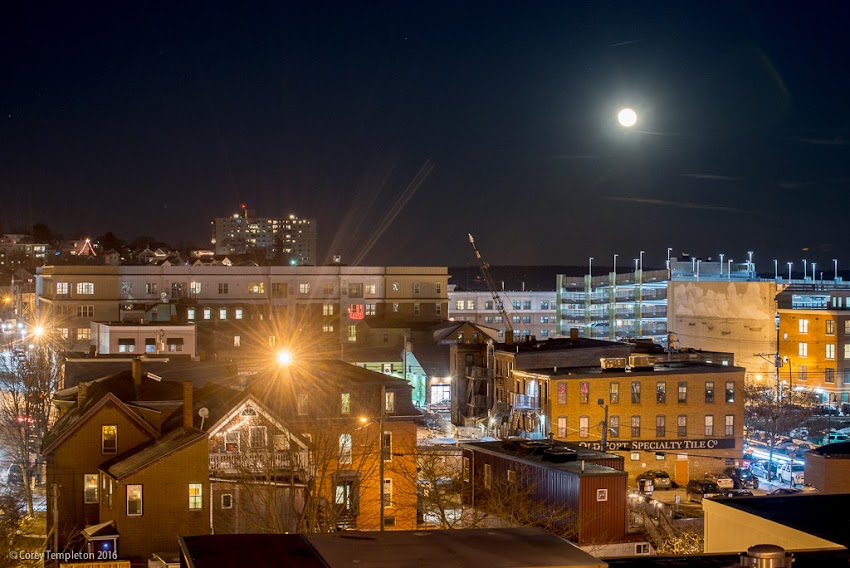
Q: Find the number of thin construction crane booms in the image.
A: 1